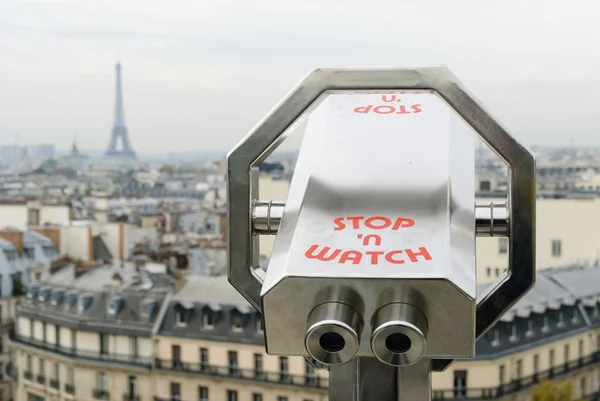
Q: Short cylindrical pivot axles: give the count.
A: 2